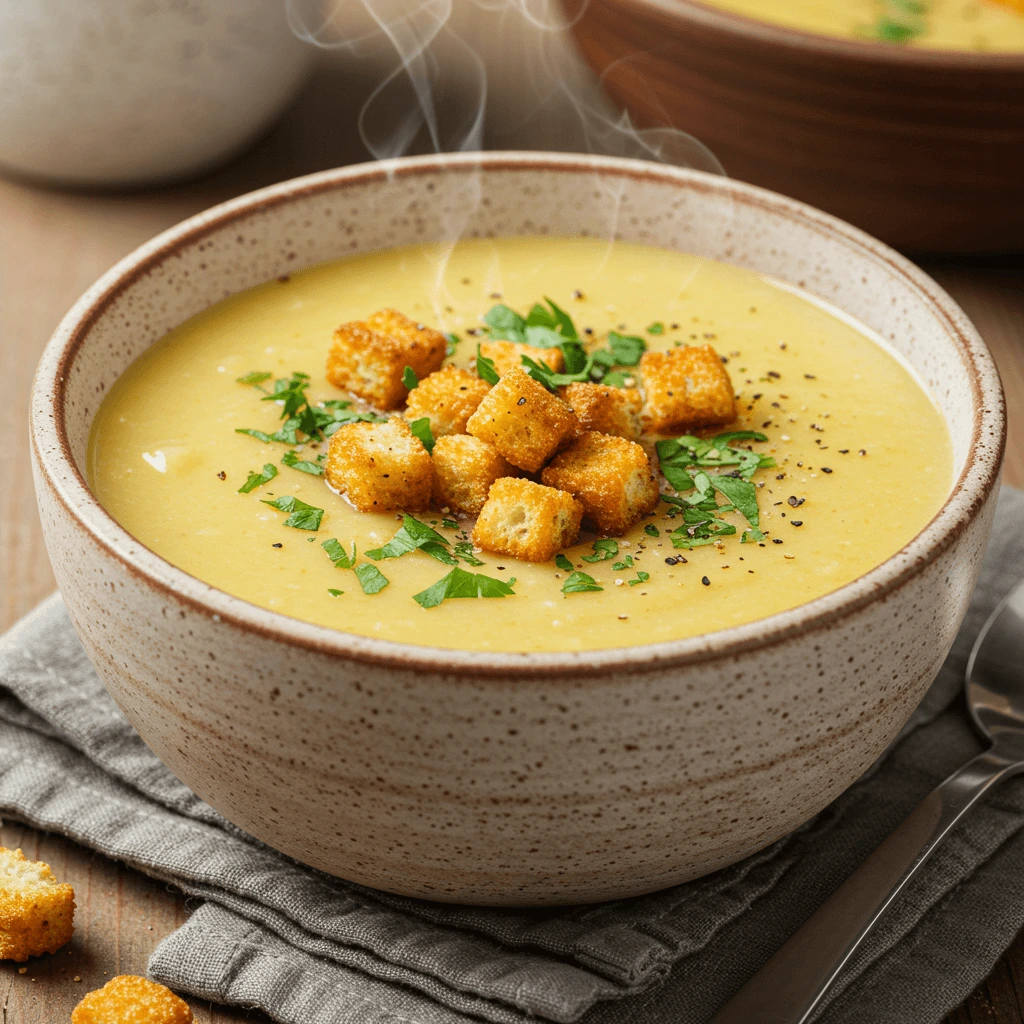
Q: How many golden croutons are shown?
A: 12